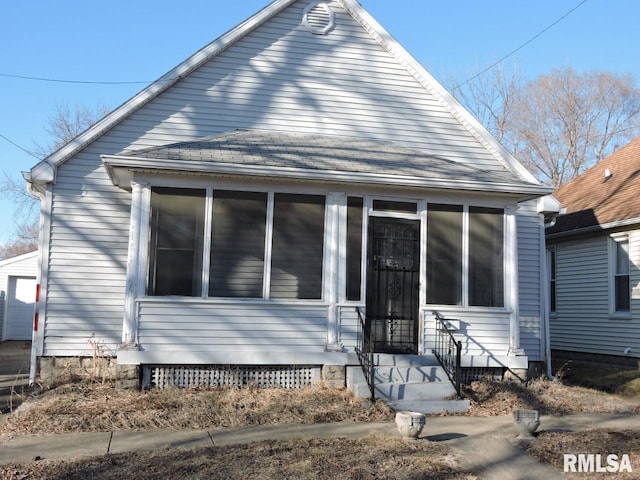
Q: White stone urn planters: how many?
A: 2